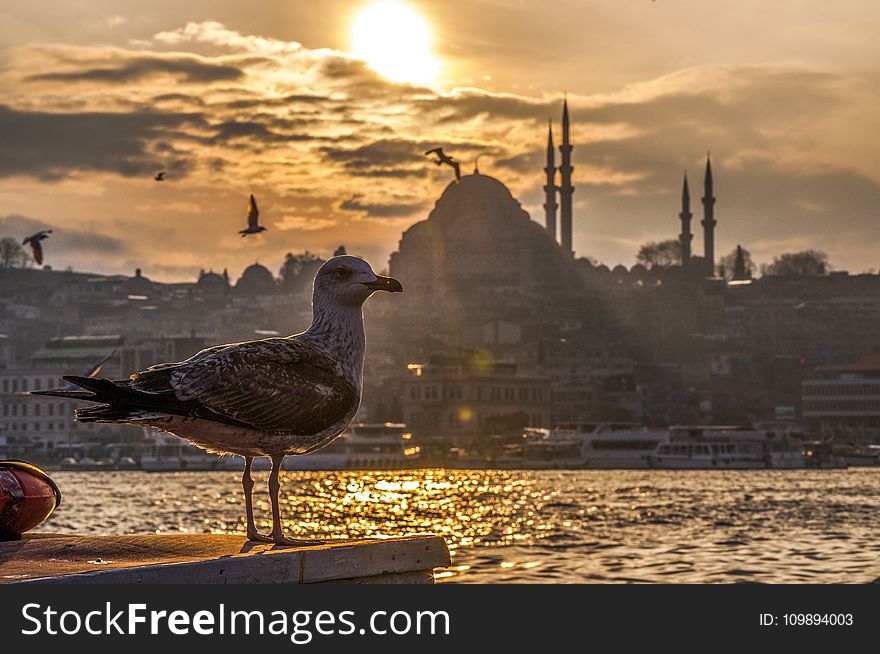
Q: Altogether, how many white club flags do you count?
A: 0